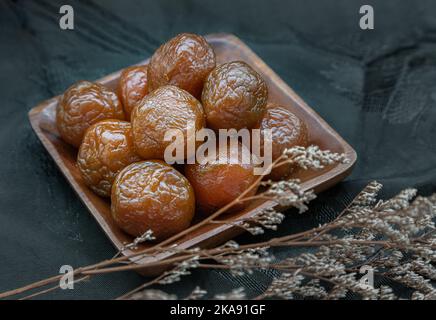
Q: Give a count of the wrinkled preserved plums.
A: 9